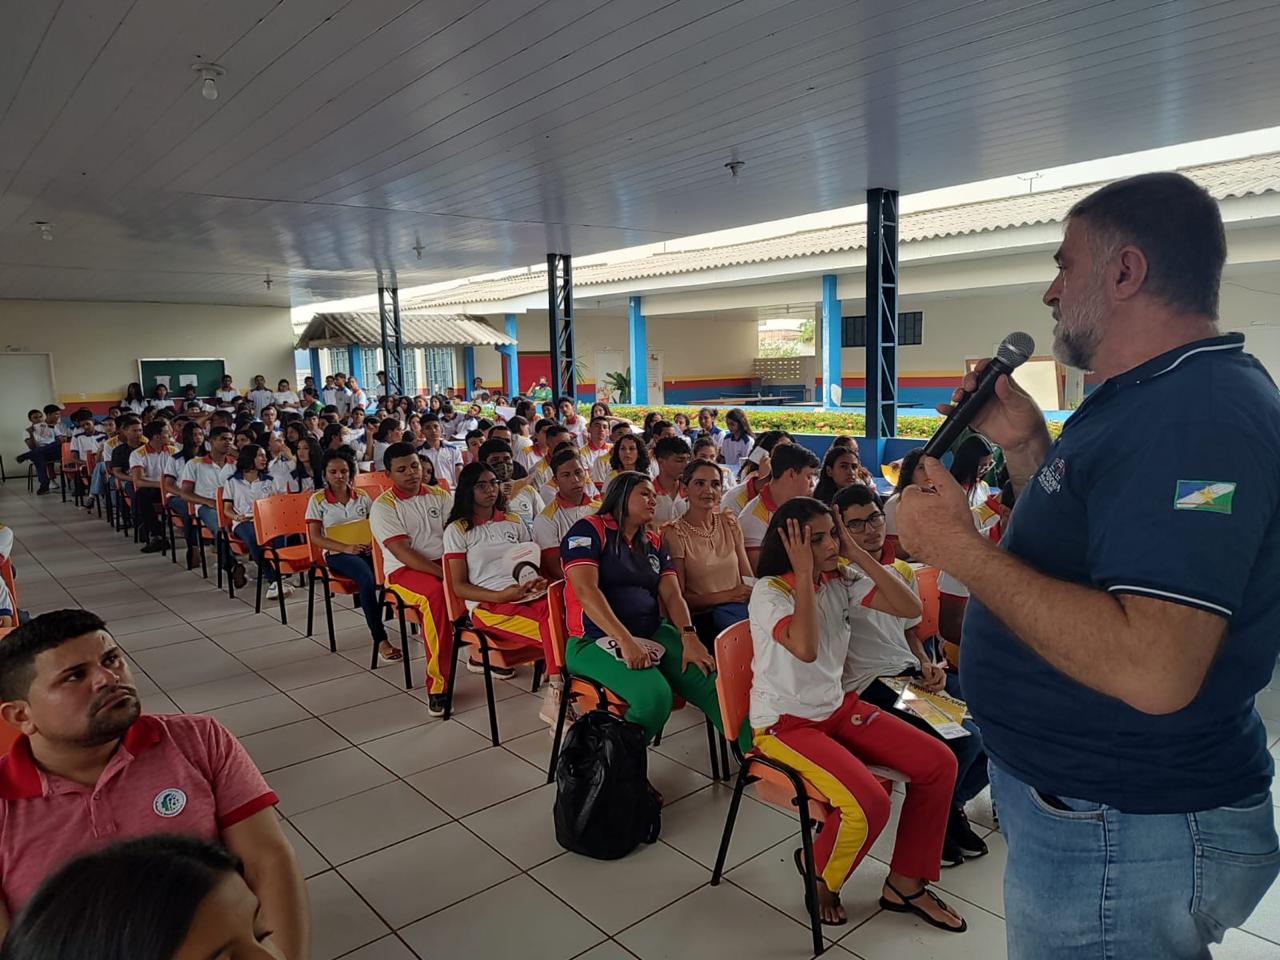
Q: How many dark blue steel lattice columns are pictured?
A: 3